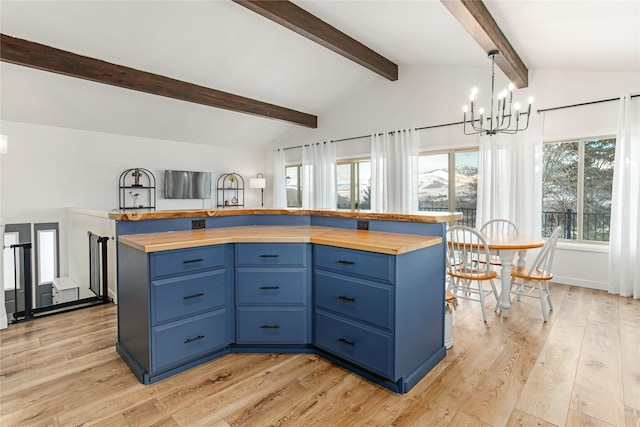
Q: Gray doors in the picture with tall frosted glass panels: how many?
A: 2